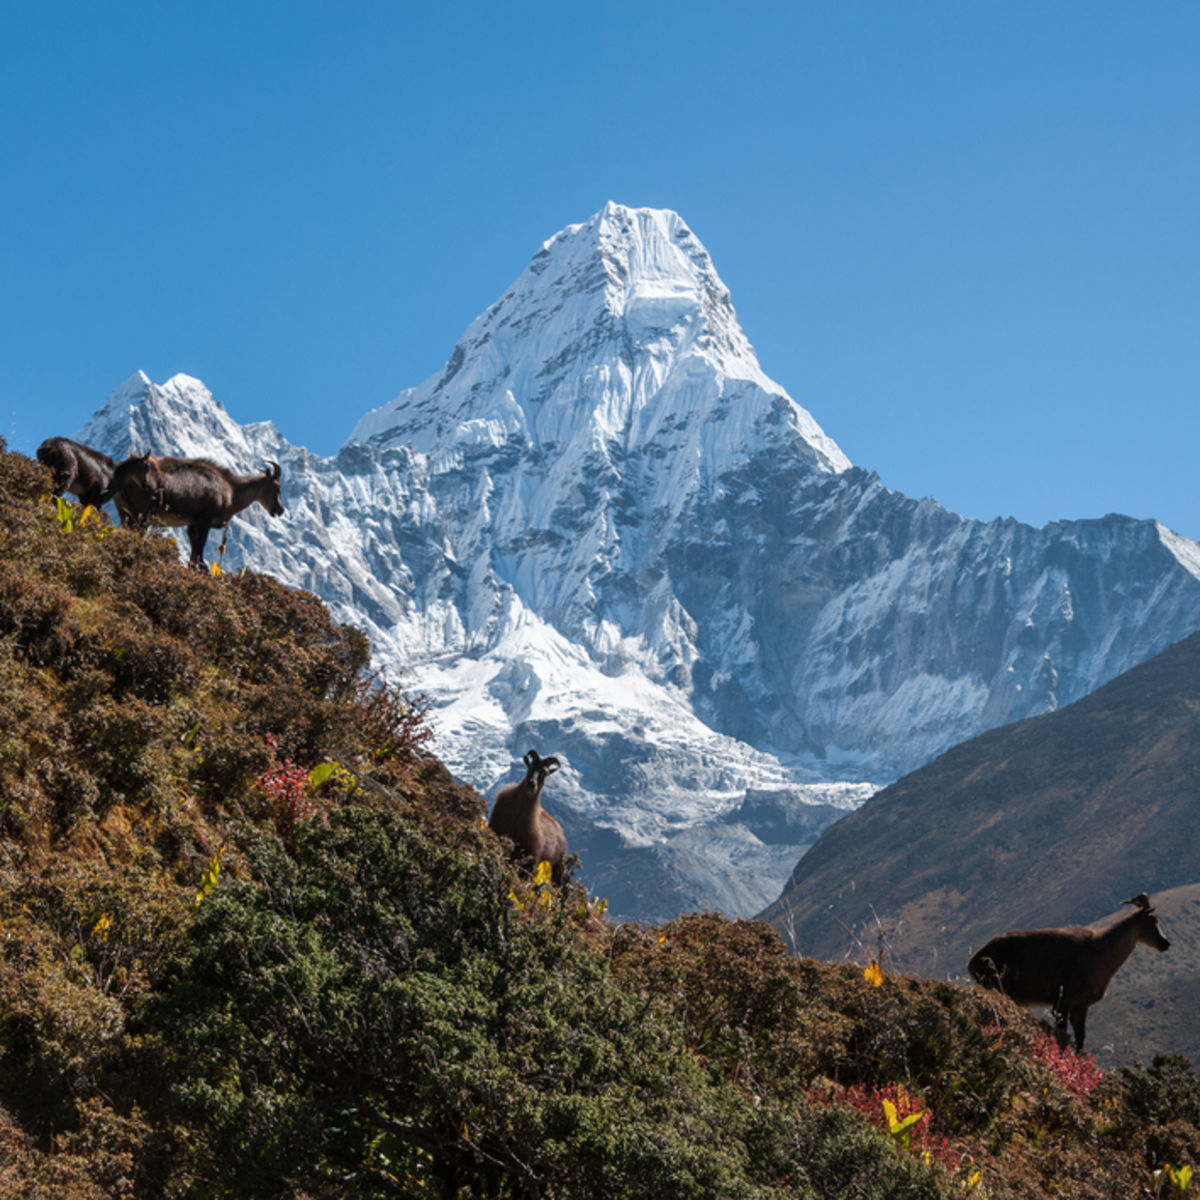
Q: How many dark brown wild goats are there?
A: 4